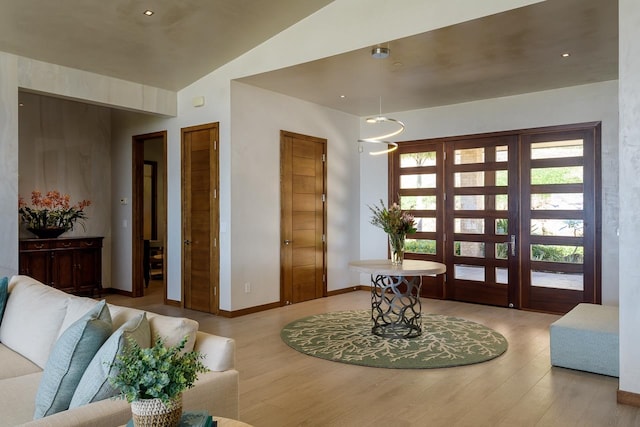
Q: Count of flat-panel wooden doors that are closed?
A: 2